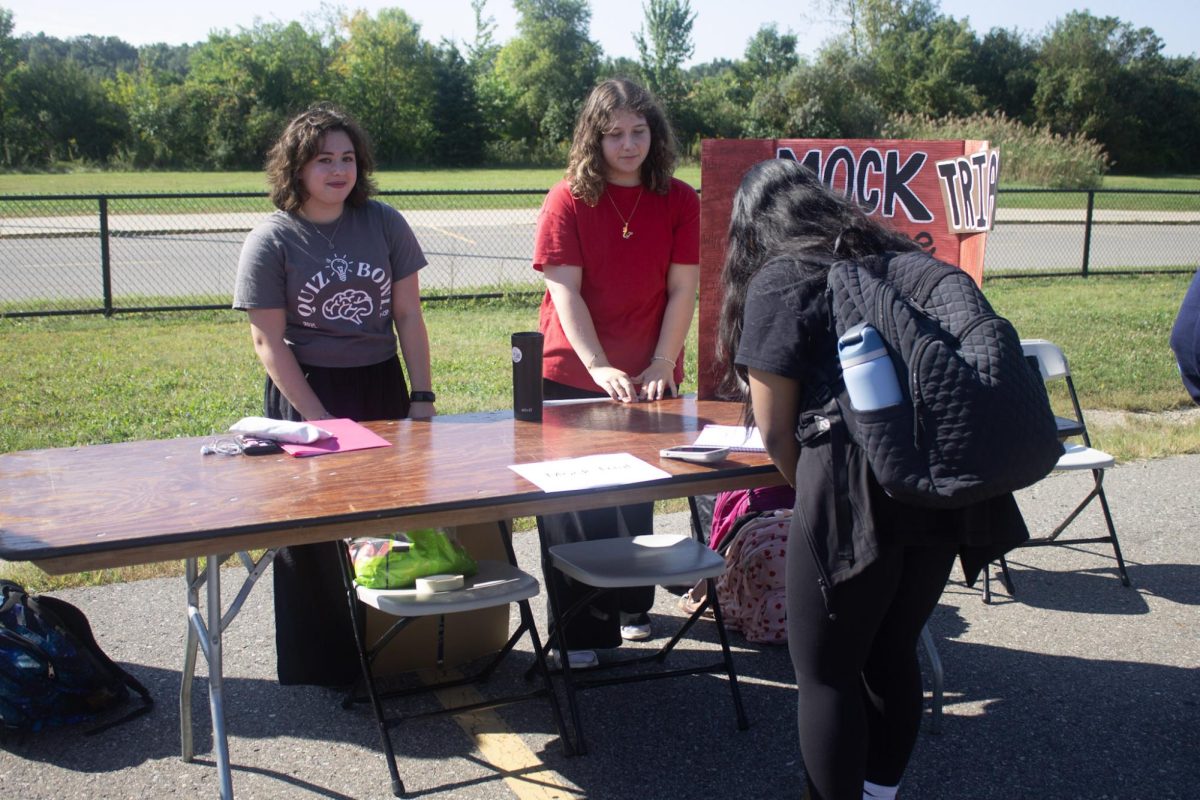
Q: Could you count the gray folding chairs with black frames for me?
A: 3